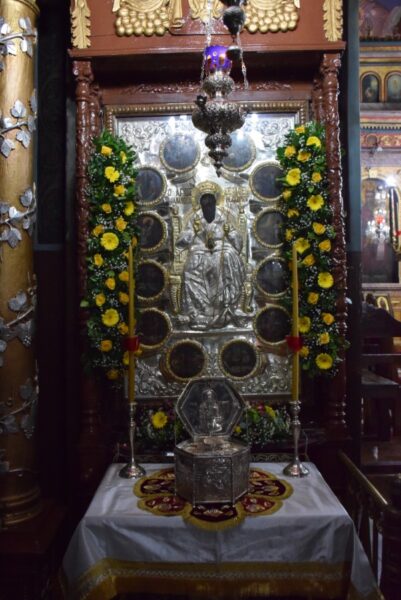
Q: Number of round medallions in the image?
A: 12